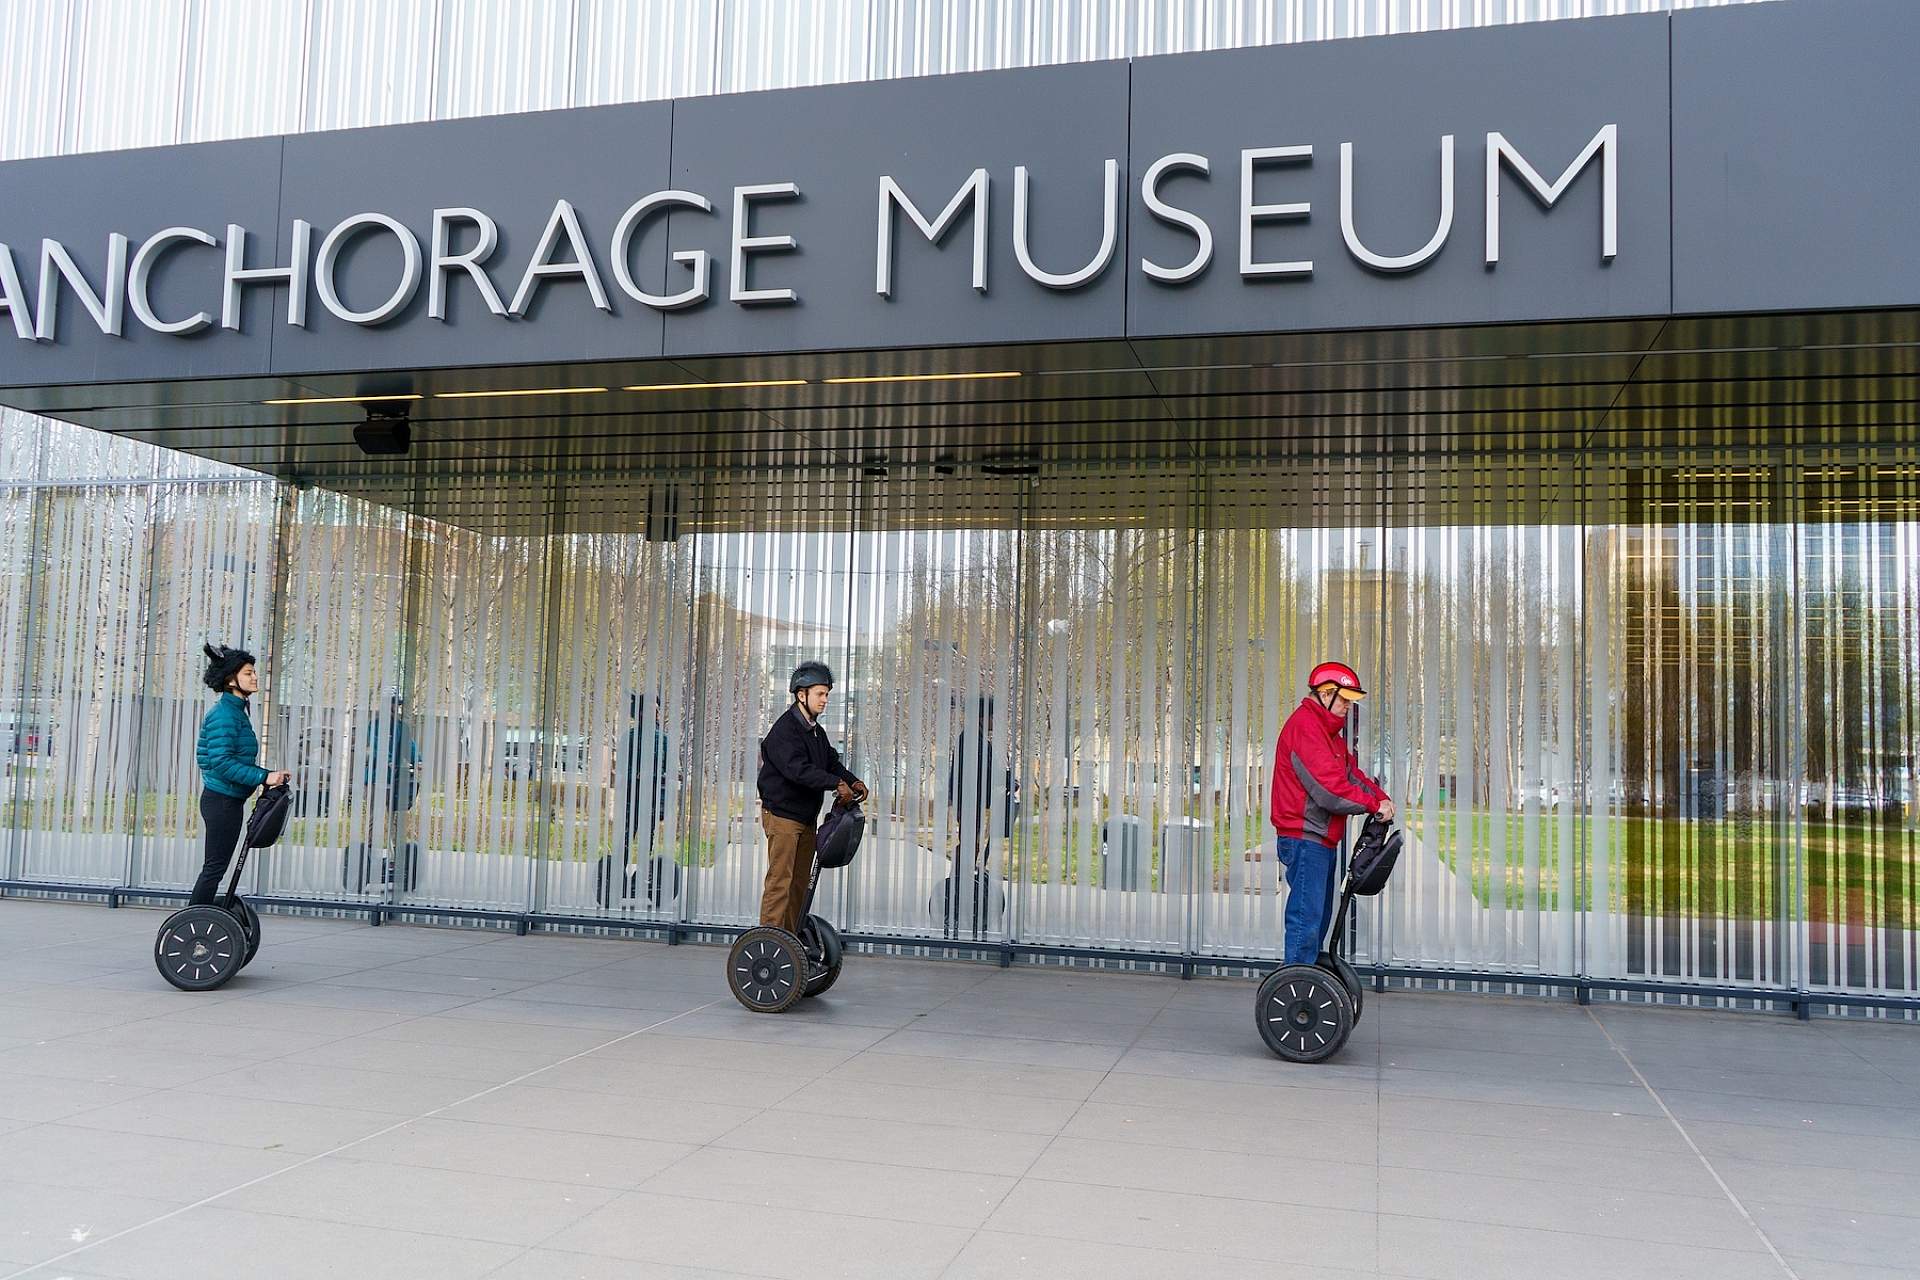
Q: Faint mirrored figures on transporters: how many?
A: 3